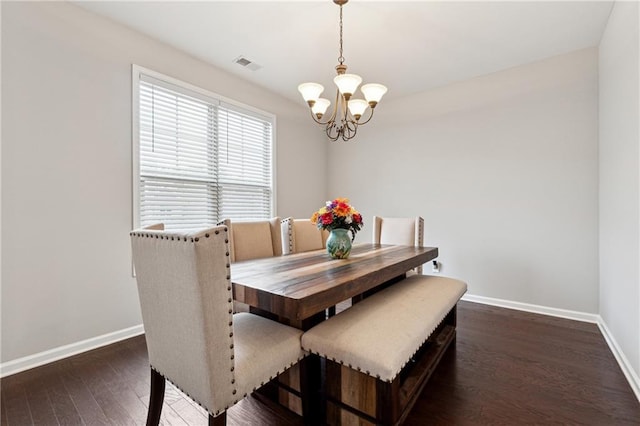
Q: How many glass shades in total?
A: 5